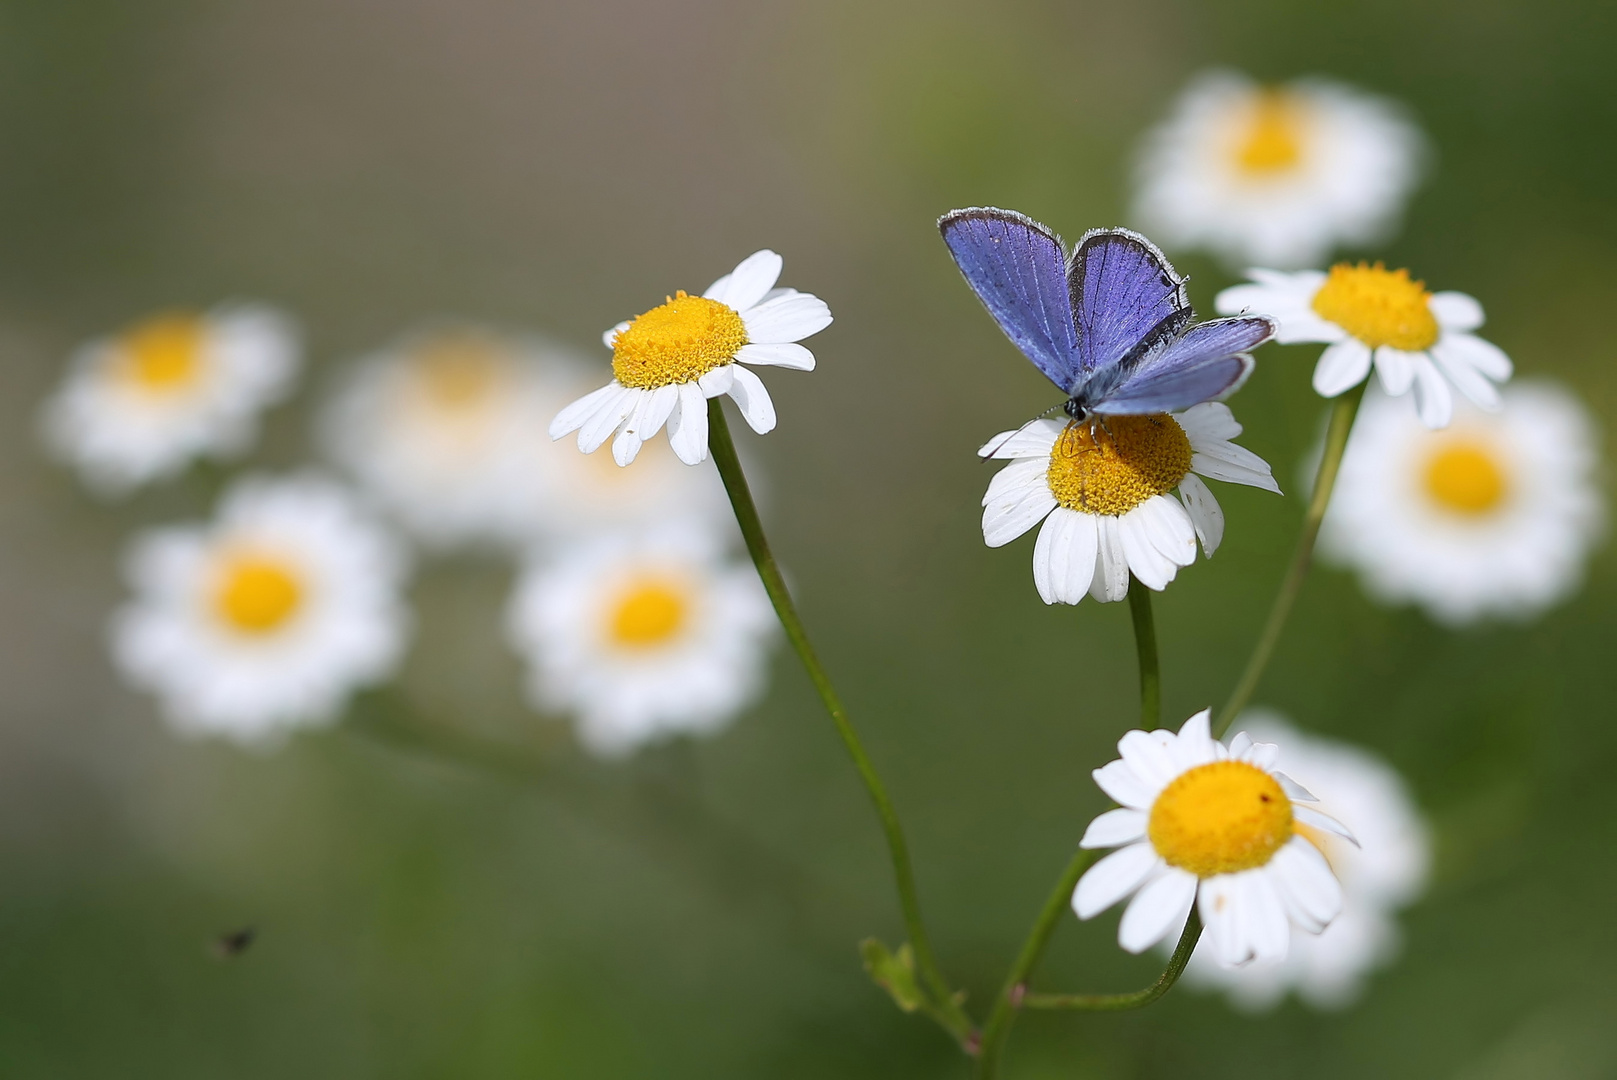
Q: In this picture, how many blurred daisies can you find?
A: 8